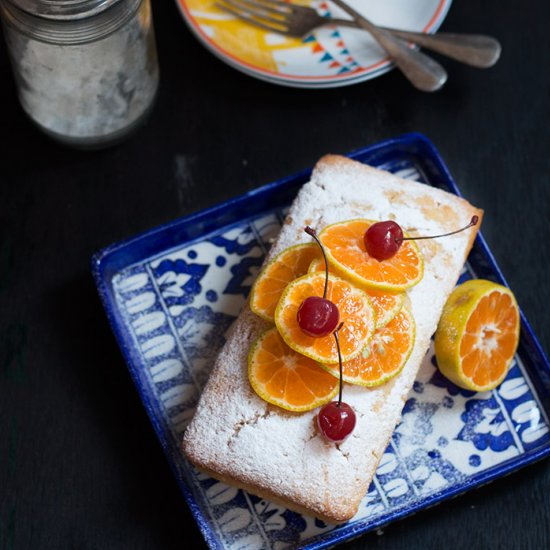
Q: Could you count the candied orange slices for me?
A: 6